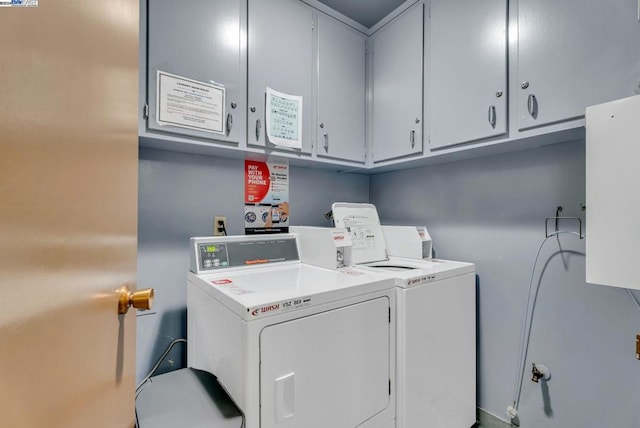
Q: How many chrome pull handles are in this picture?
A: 6